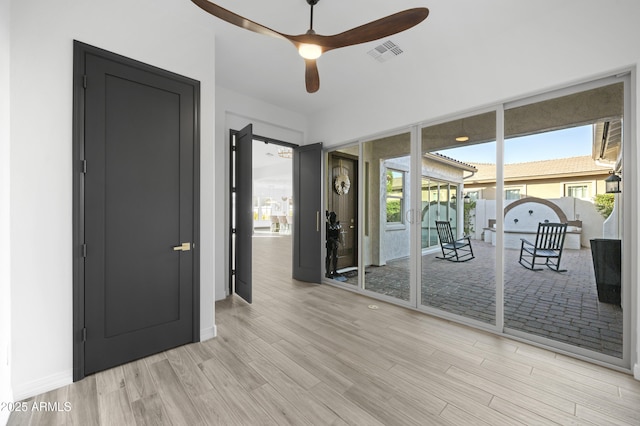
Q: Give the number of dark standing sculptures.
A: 1